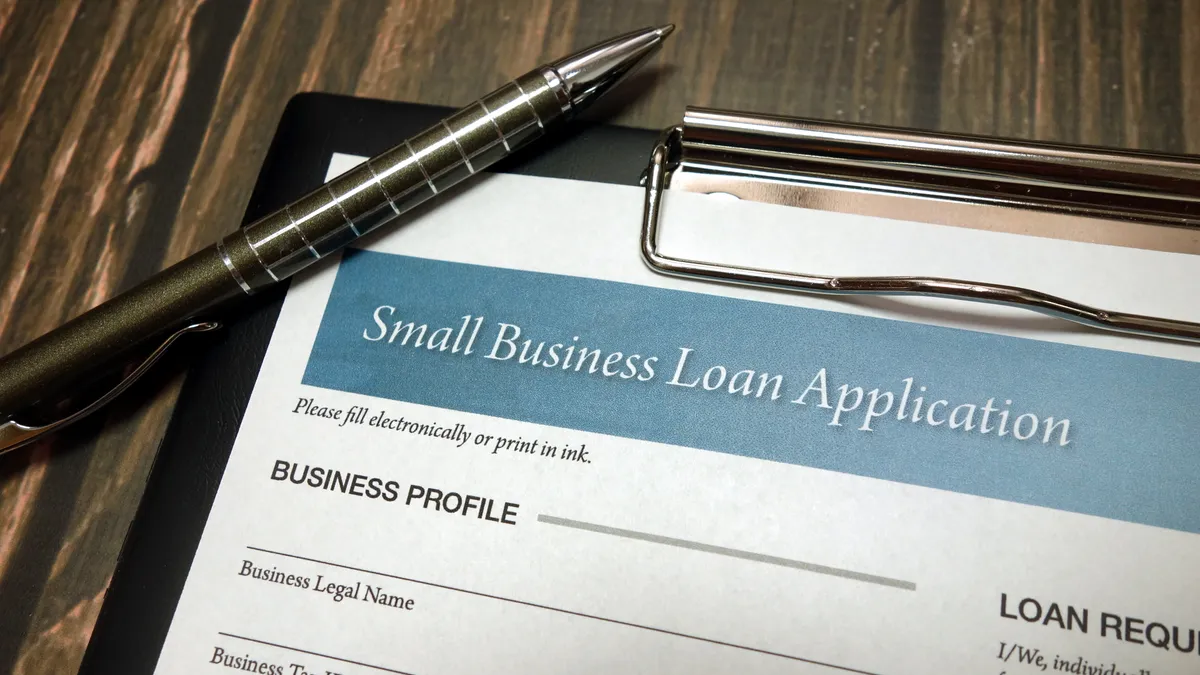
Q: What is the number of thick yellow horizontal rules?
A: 0